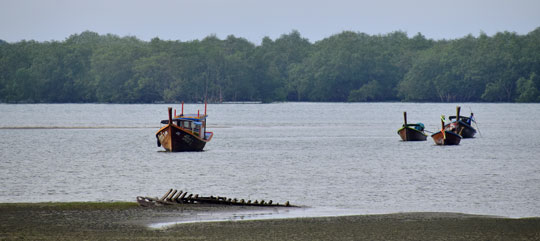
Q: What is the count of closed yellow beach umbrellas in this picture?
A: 0